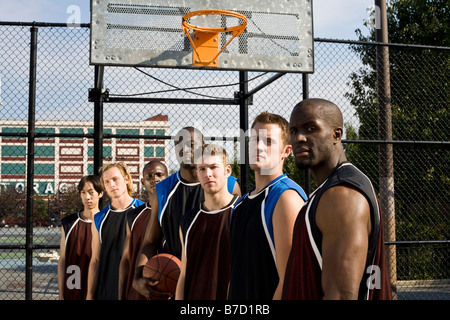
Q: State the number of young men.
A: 7